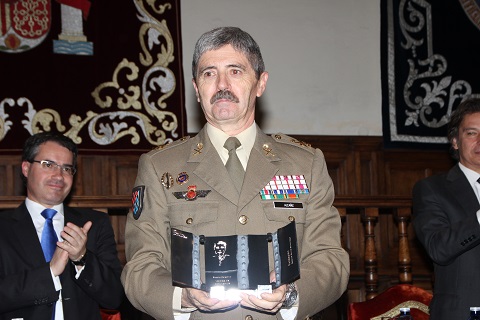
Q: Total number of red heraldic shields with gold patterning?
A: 1